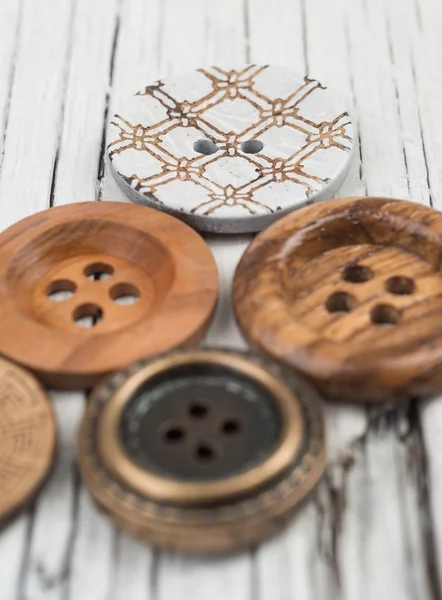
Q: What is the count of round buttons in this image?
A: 5